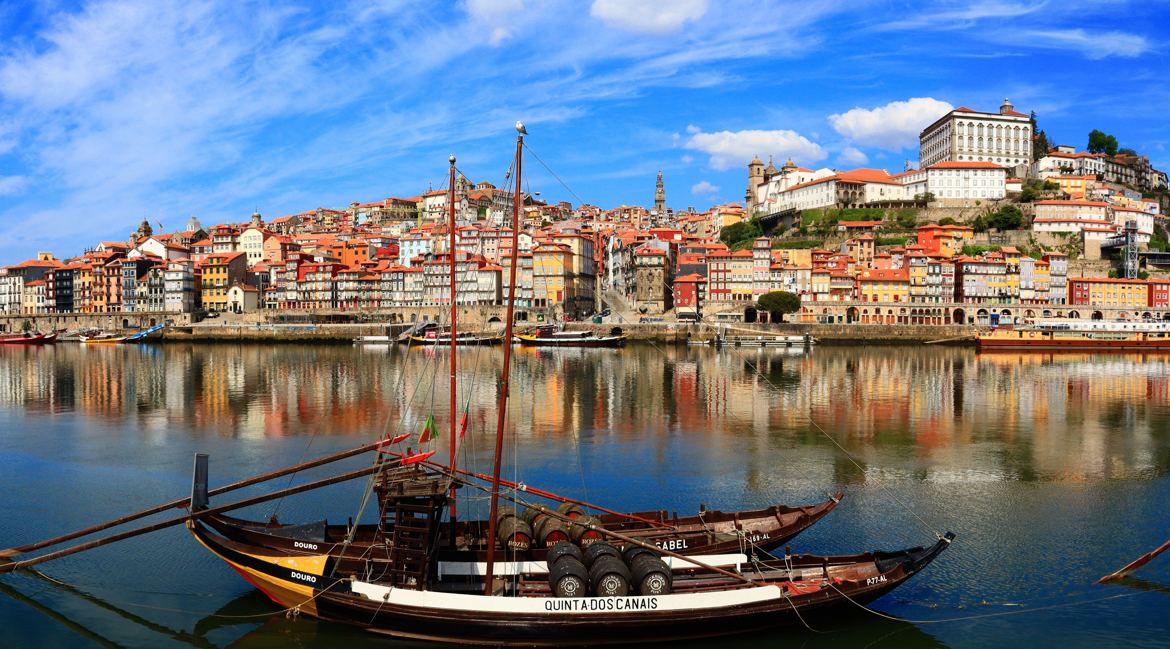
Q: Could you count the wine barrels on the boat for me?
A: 12